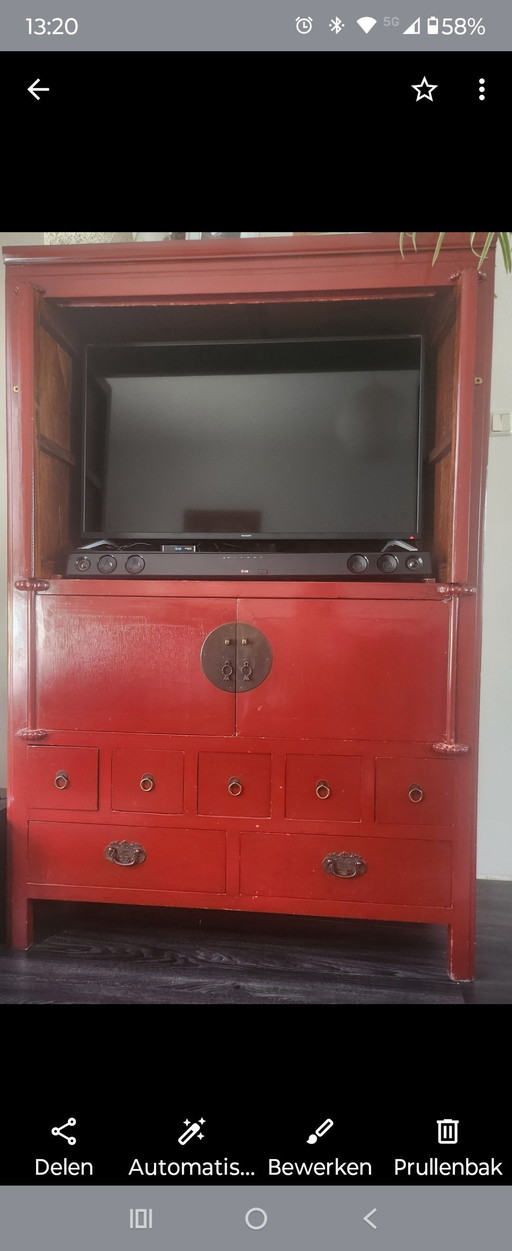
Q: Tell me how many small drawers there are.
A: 5